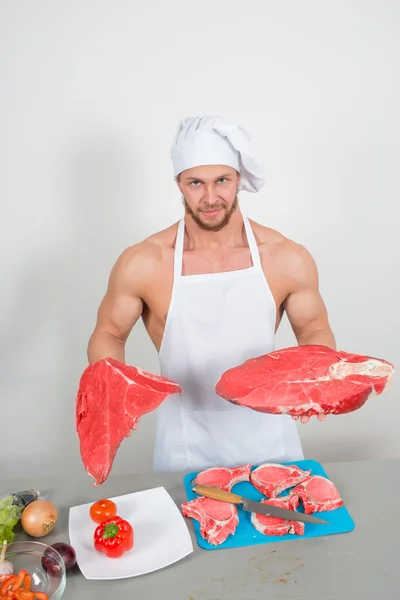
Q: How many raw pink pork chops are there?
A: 5